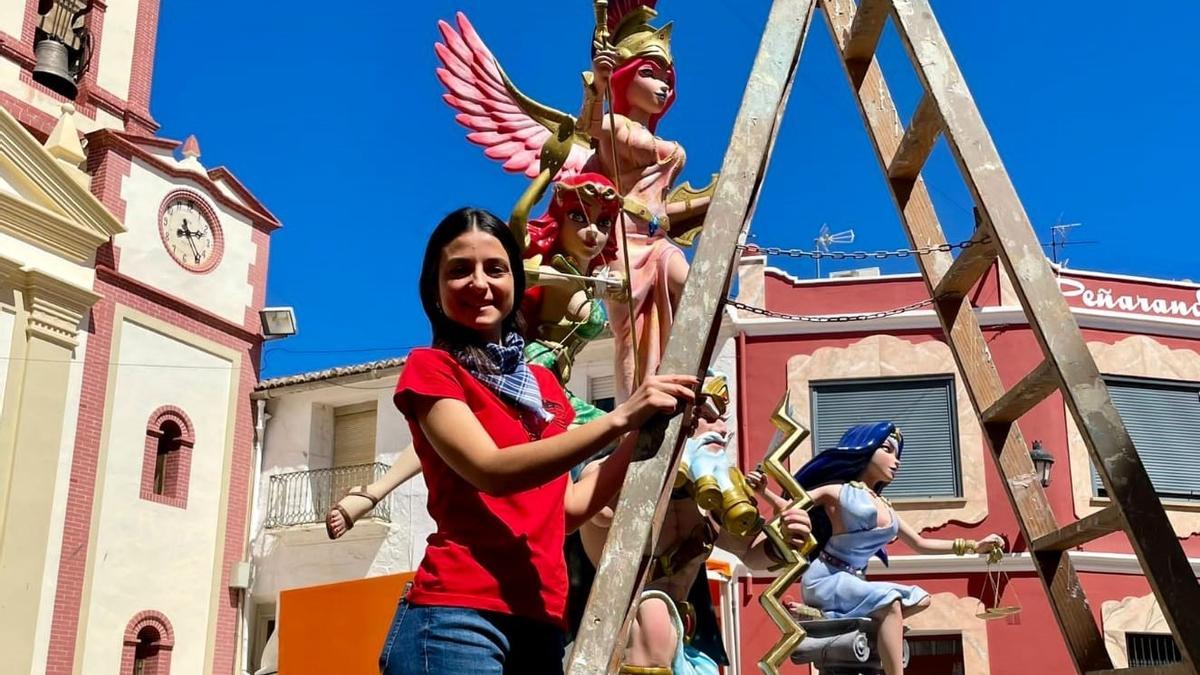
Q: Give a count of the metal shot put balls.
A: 0